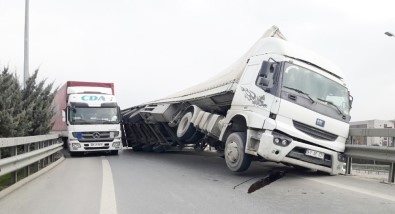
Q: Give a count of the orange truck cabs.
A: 0